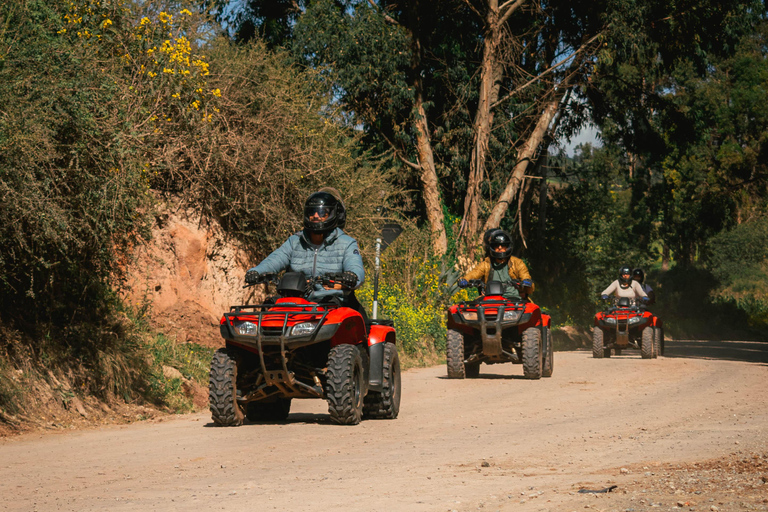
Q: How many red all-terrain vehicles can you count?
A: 3